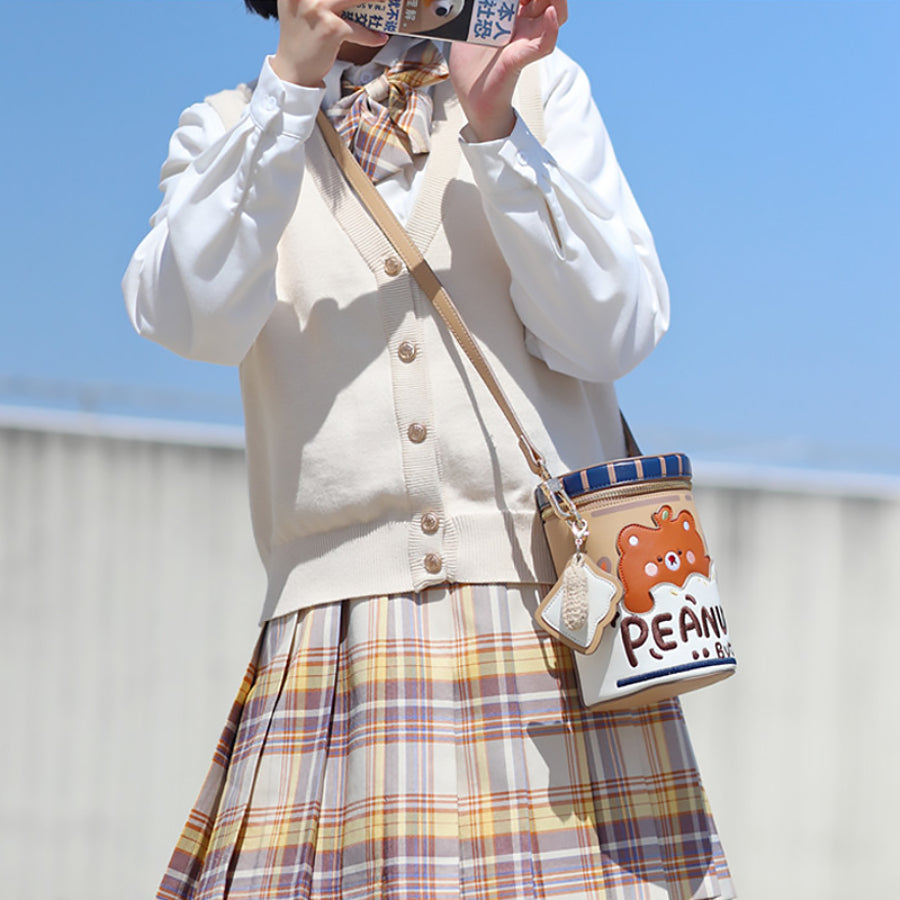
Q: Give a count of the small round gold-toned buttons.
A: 5